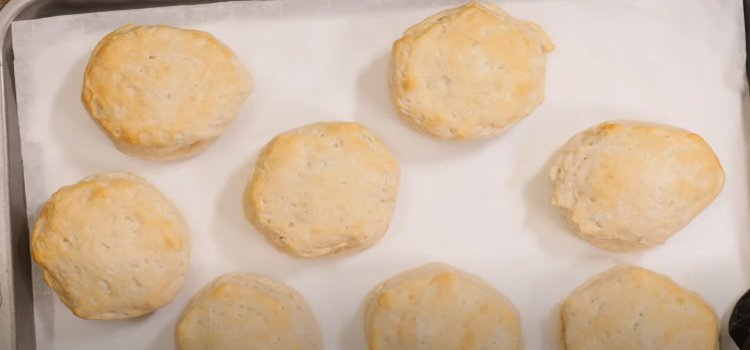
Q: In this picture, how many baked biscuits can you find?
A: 8